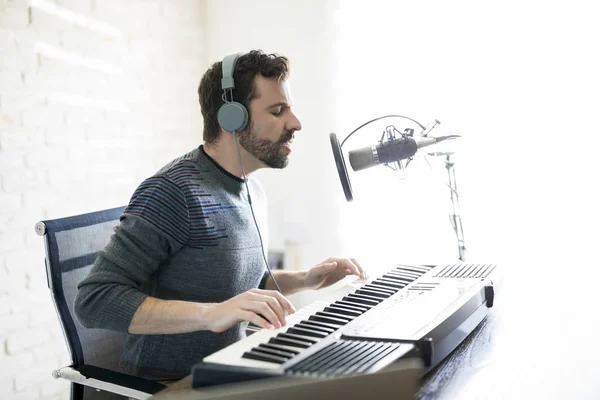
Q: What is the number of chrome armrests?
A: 1